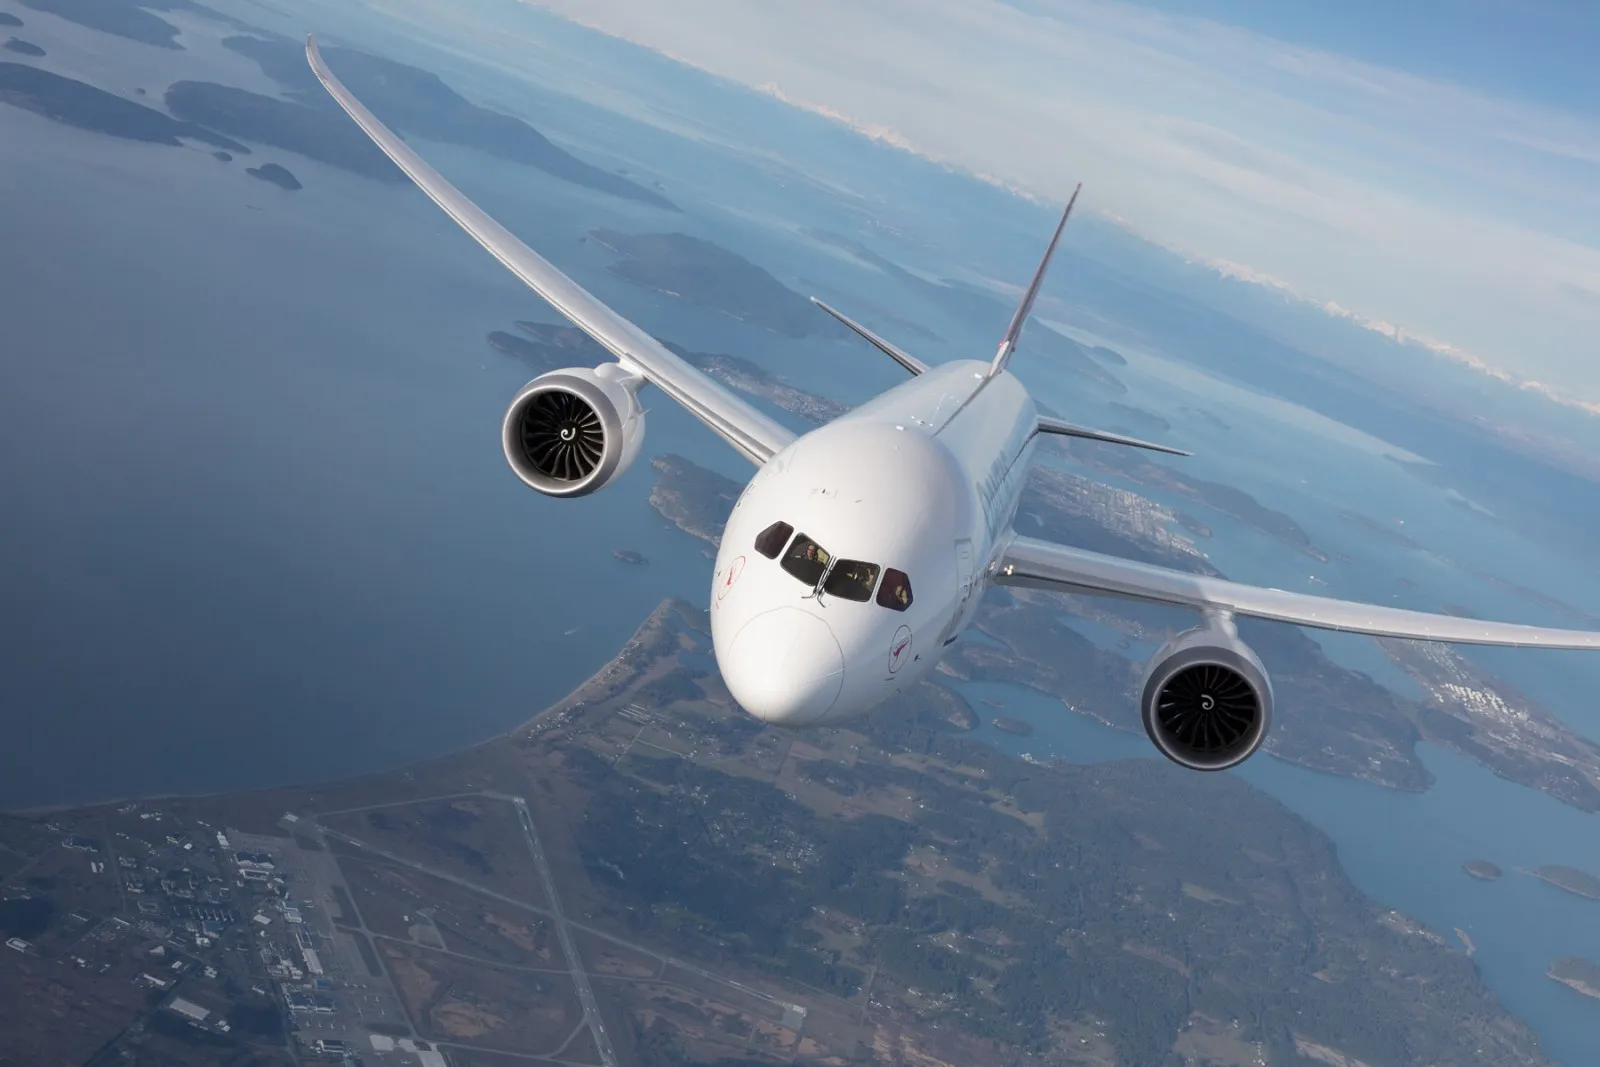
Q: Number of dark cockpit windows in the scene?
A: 4